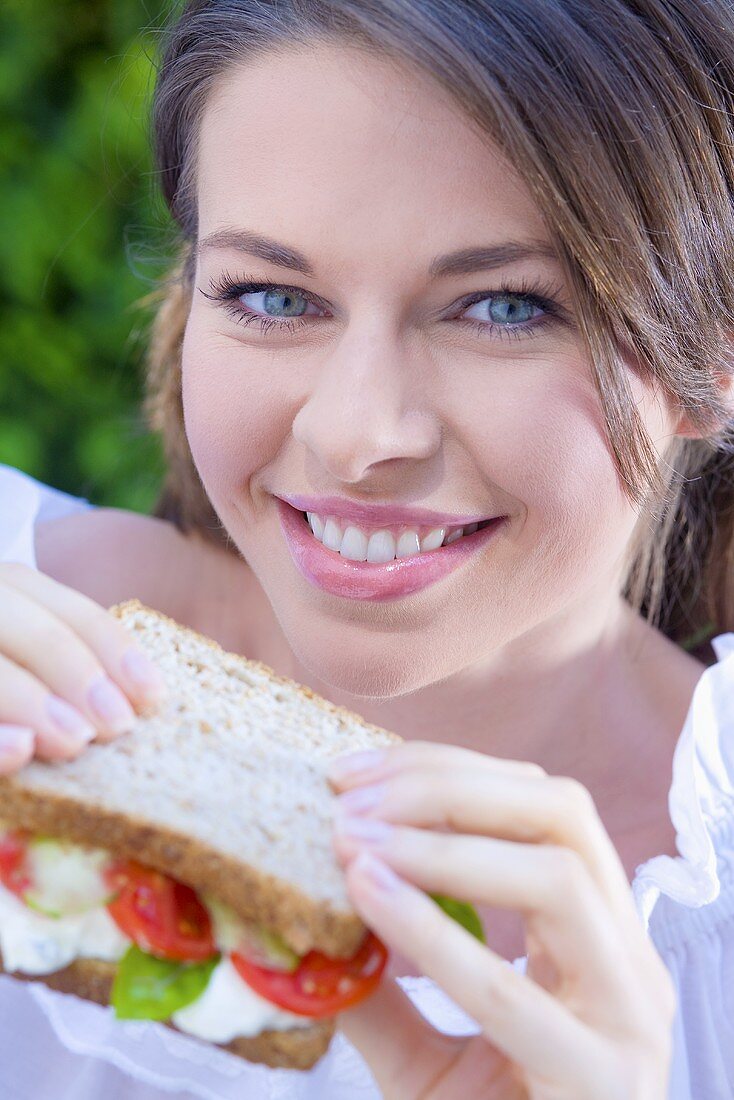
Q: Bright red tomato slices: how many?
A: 3